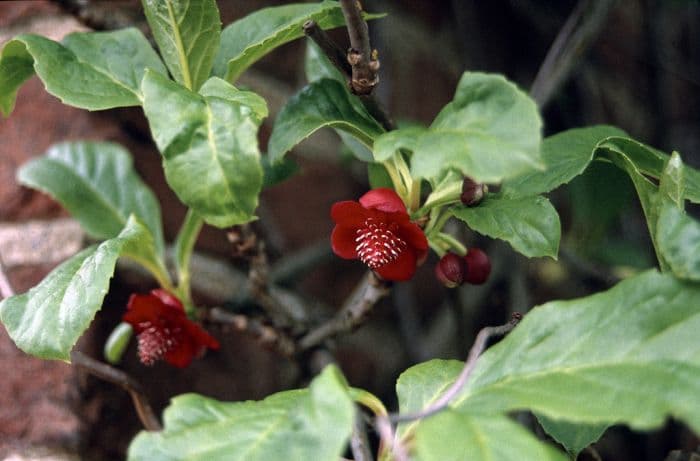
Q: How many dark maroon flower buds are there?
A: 3